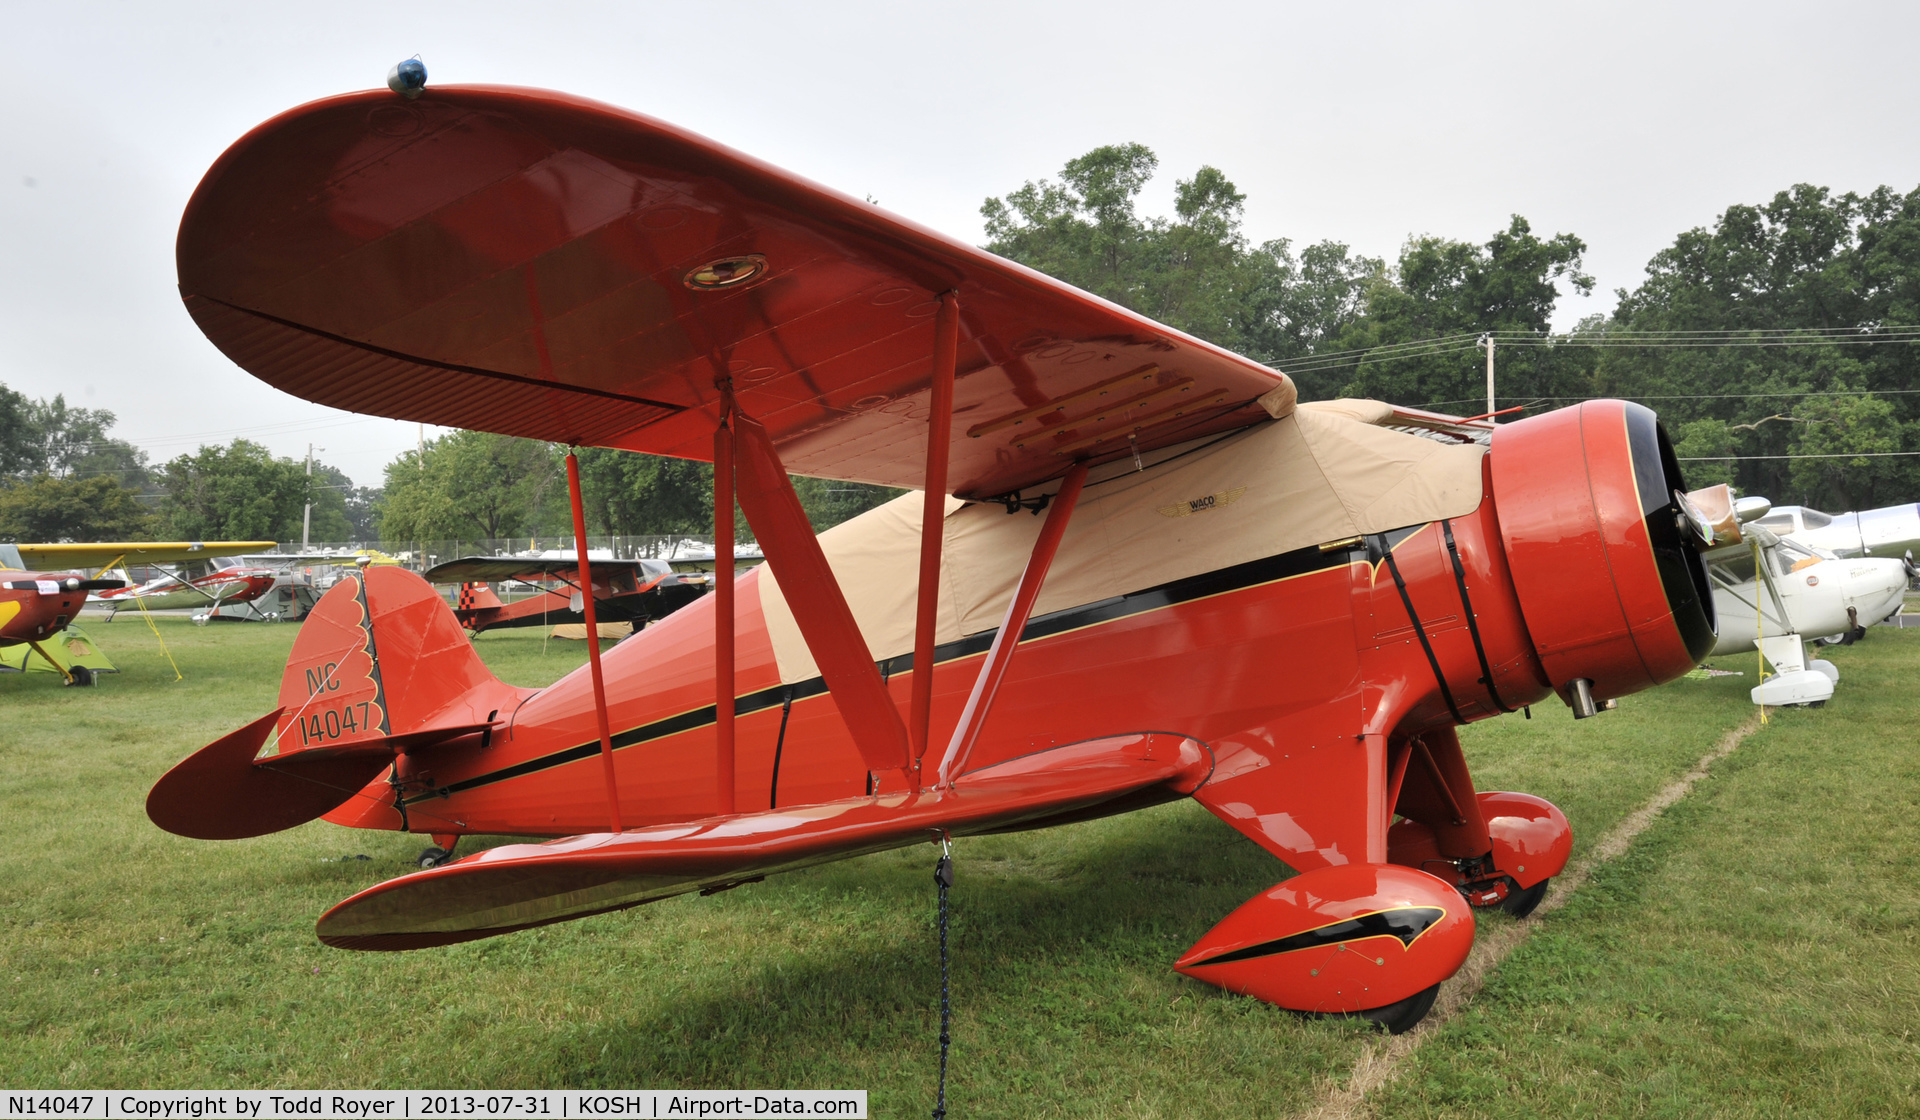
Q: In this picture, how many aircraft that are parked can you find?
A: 6